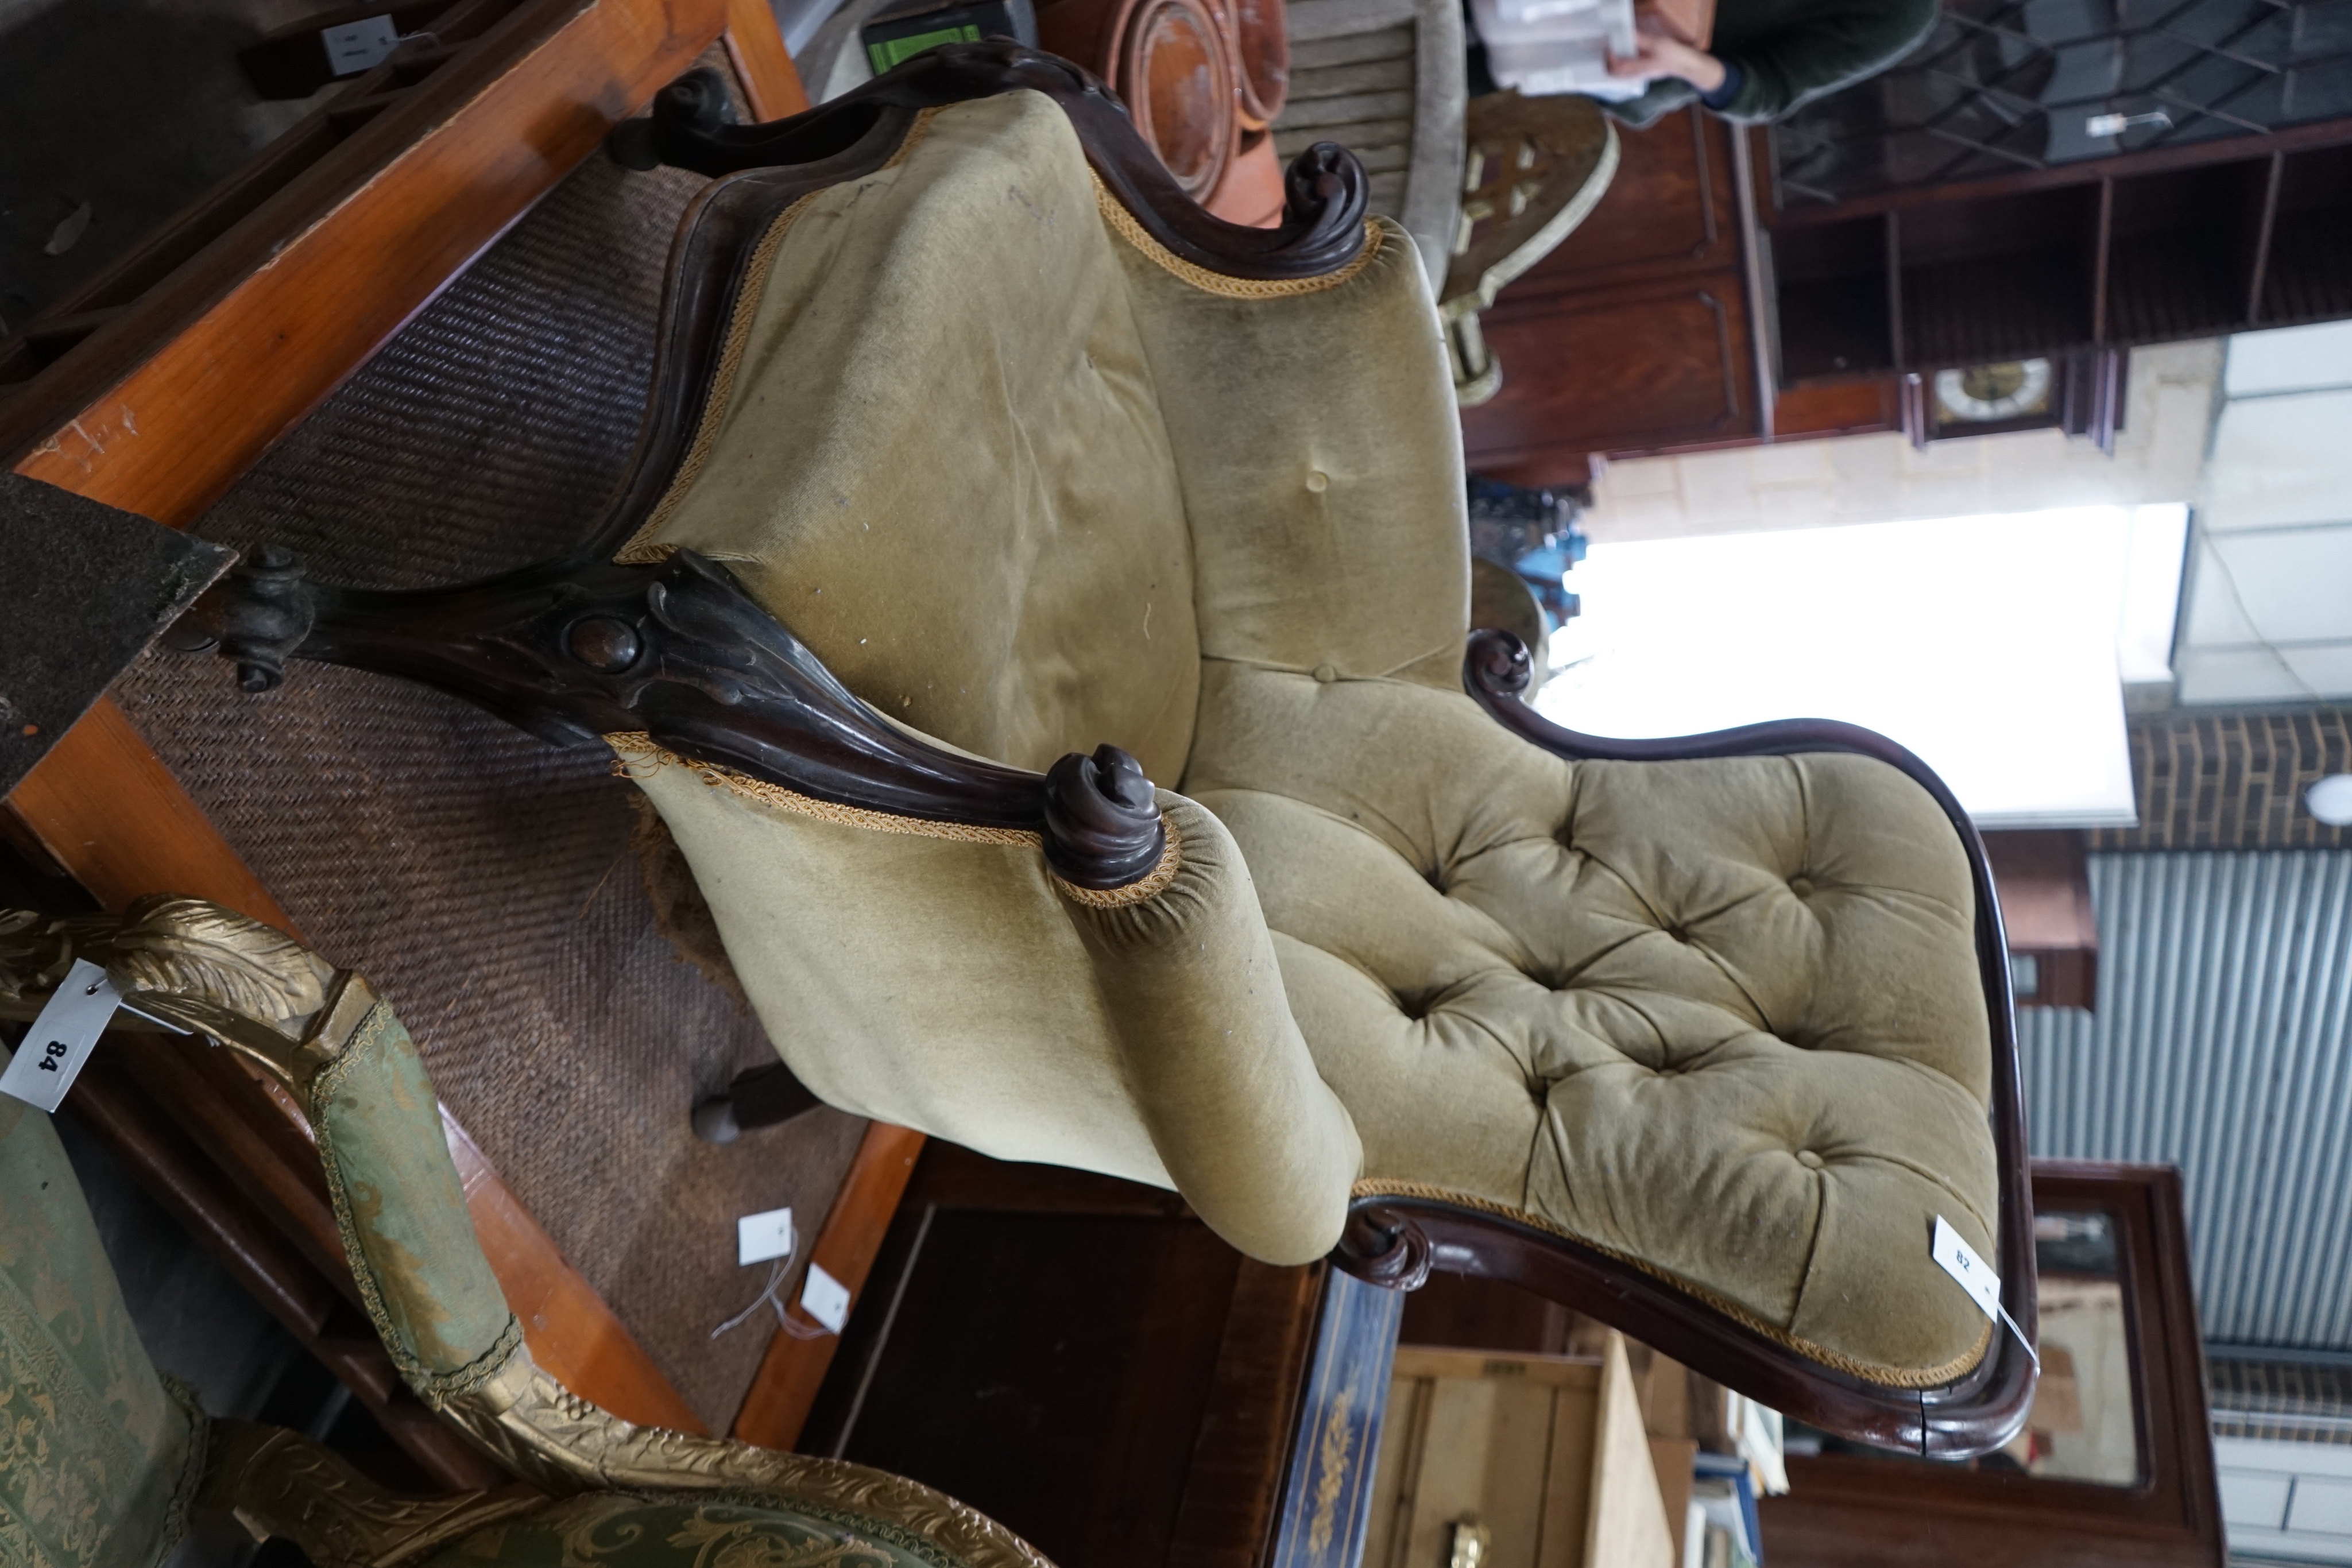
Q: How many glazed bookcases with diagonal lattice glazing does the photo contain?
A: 1